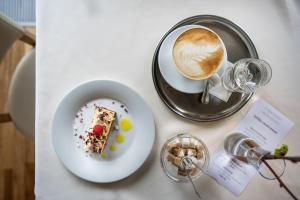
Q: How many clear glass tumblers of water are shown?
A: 1